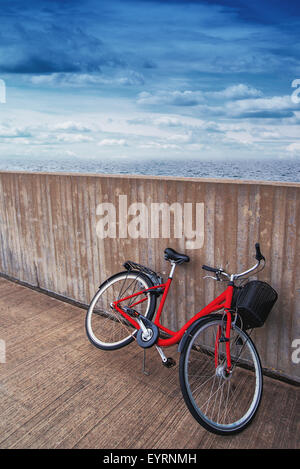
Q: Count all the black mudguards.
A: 2